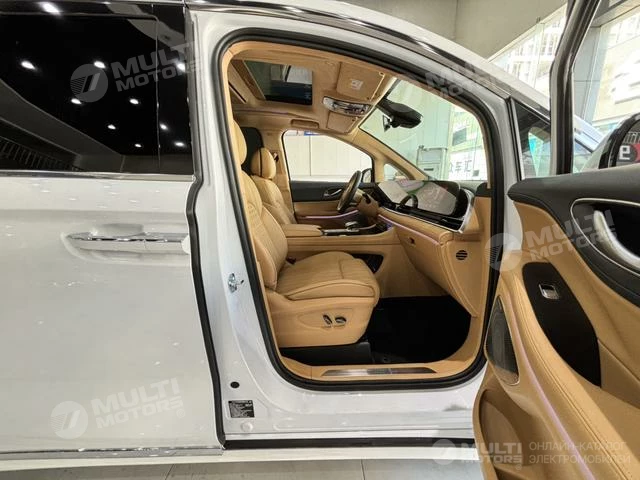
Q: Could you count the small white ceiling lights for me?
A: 10